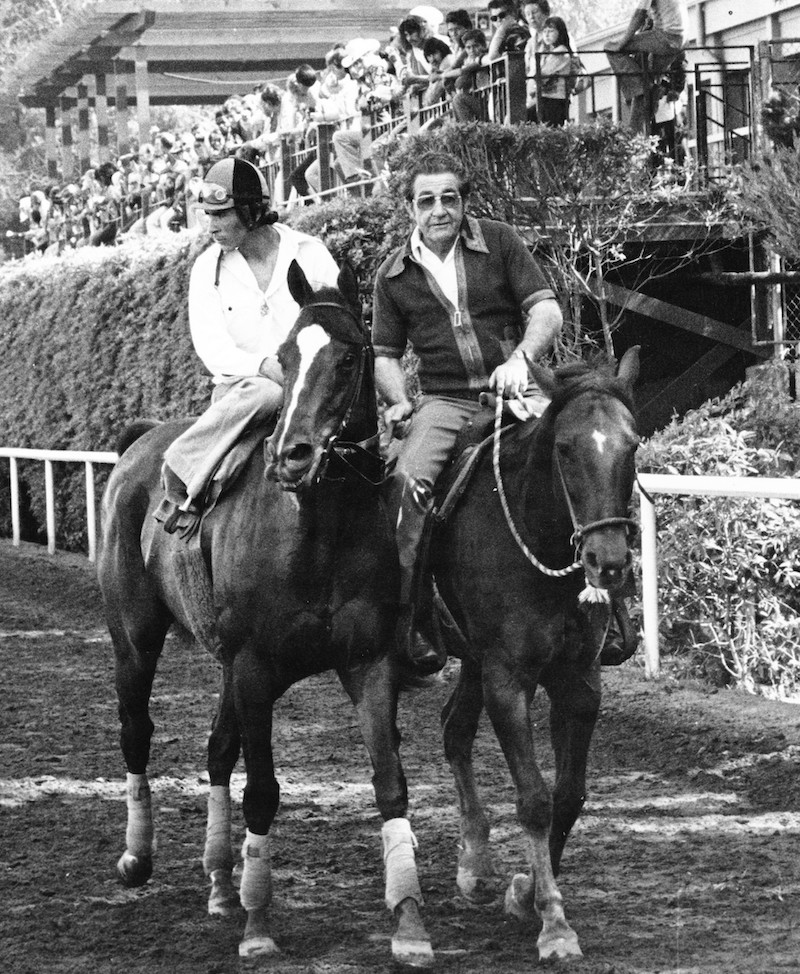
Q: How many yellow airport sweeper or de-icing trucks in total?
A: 0